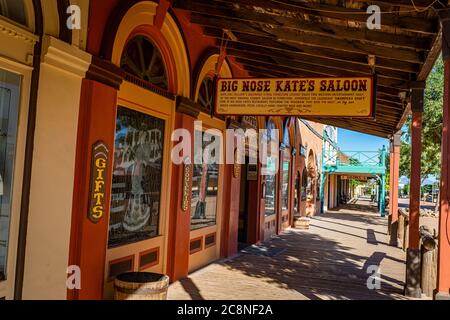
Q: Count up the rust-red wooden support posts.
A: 4